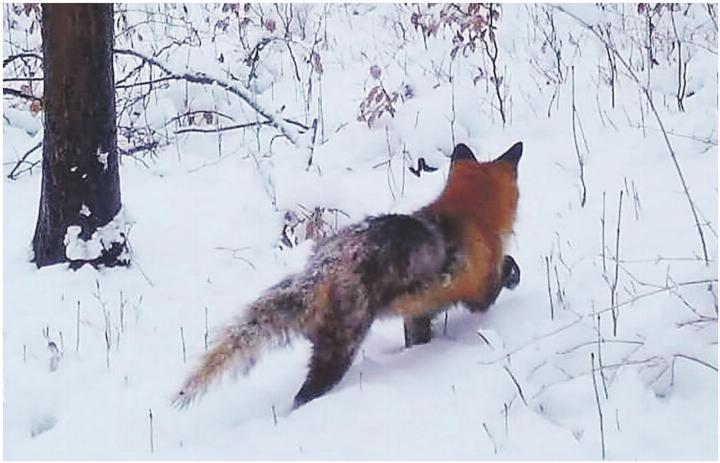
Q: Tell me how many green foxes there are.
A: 0